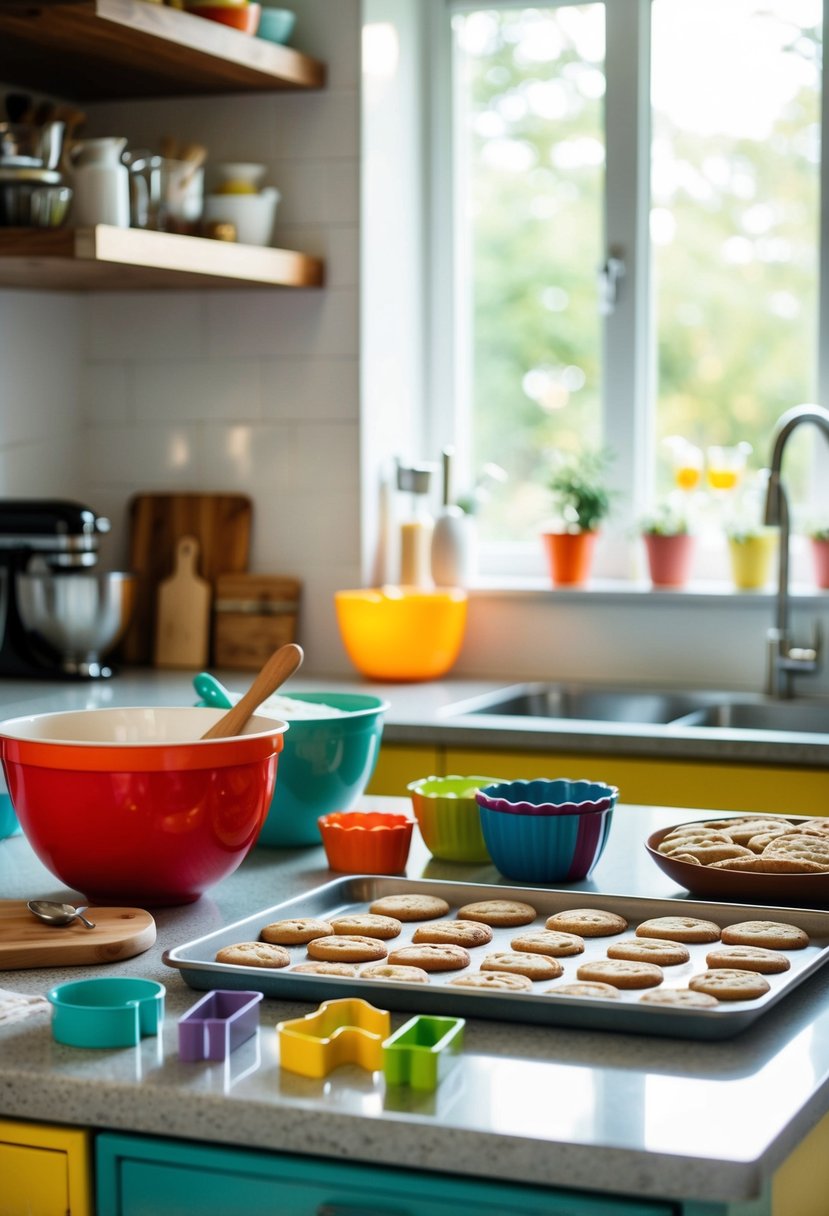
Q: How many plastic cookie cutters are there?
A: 4